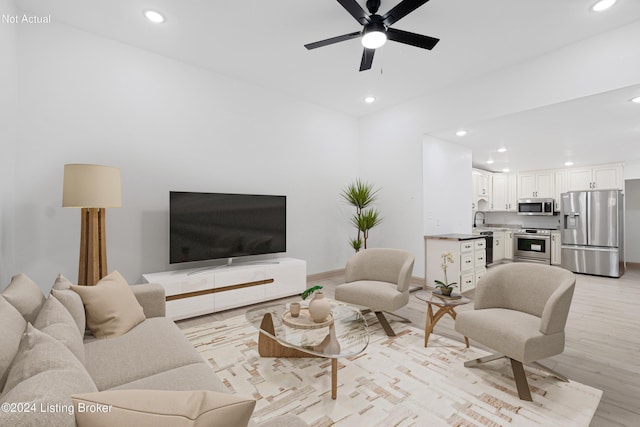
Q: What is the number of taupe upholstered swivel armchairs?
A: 2